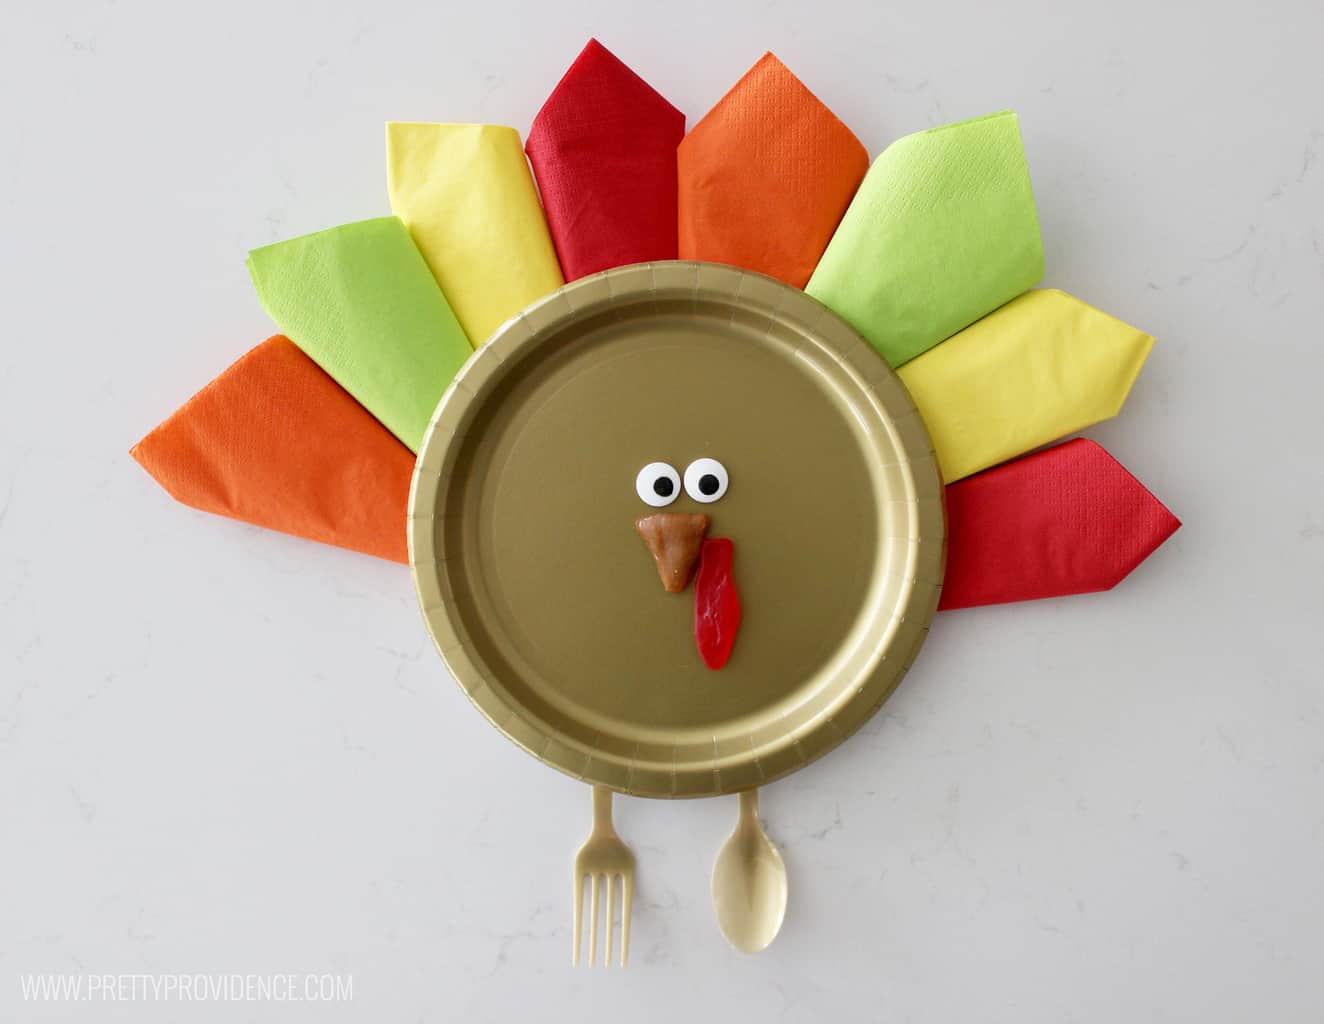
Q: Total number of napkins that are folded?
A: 8